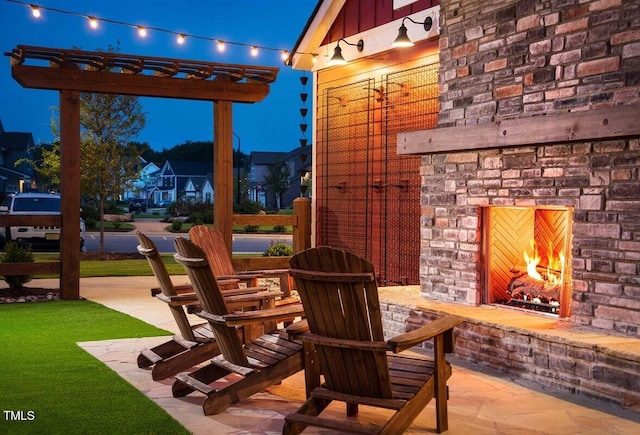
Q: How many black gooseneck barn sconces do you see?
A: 2